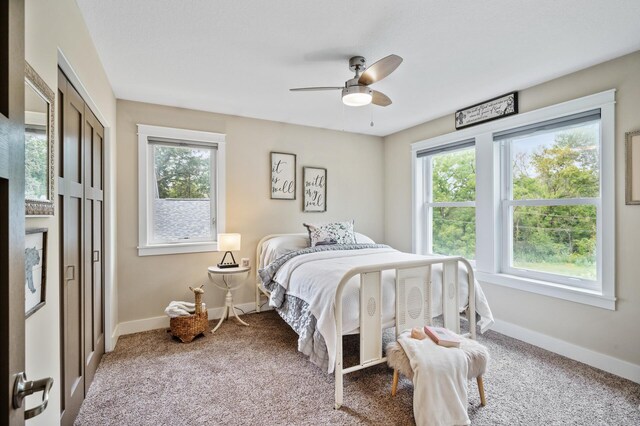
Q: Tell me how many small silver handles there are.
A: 2